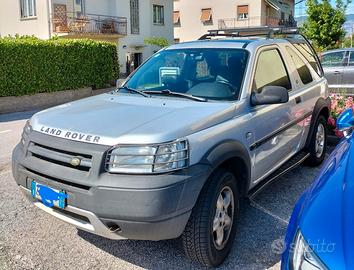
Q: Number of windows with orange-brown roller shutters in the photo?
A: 3